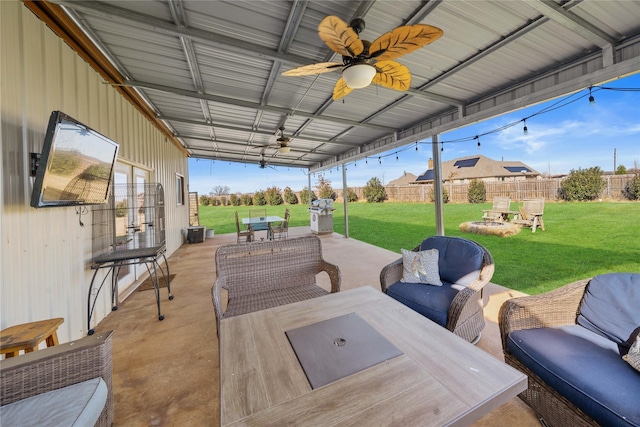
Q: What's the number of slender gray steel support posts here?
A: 3